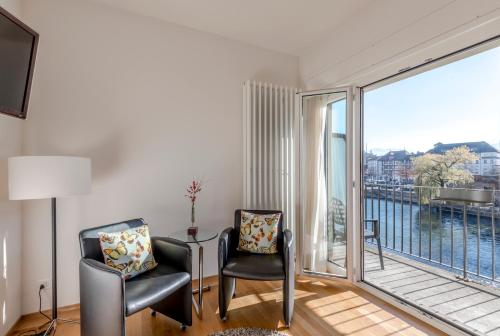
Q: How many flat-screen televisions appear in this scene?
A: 1